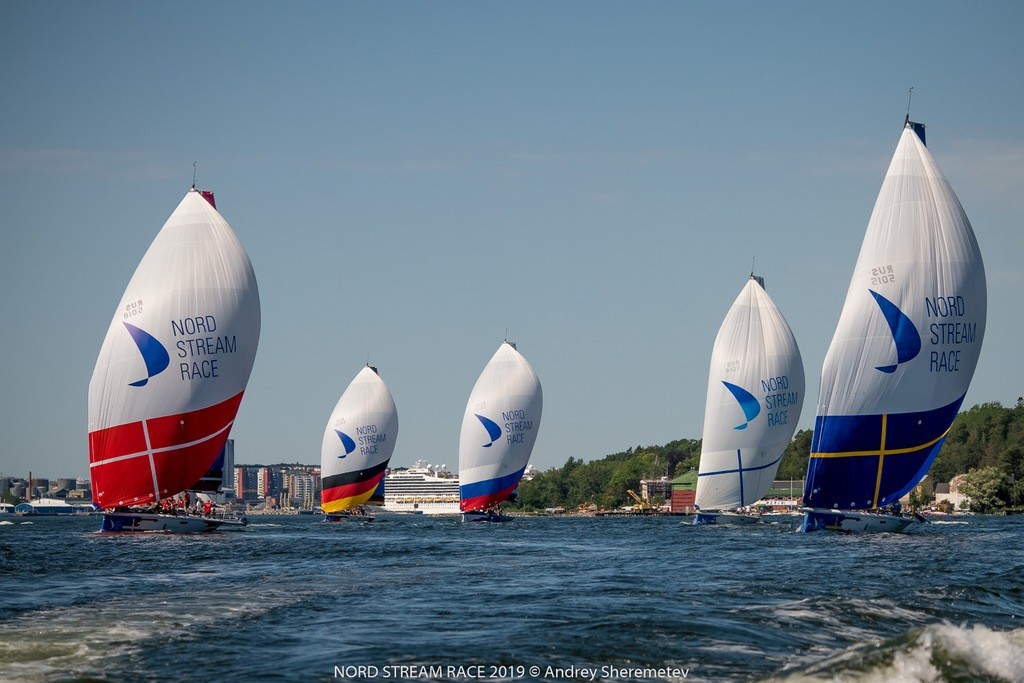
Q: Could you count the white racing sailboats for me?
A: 5